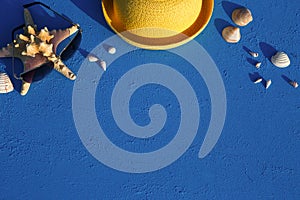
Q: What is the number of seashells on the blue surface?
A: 12